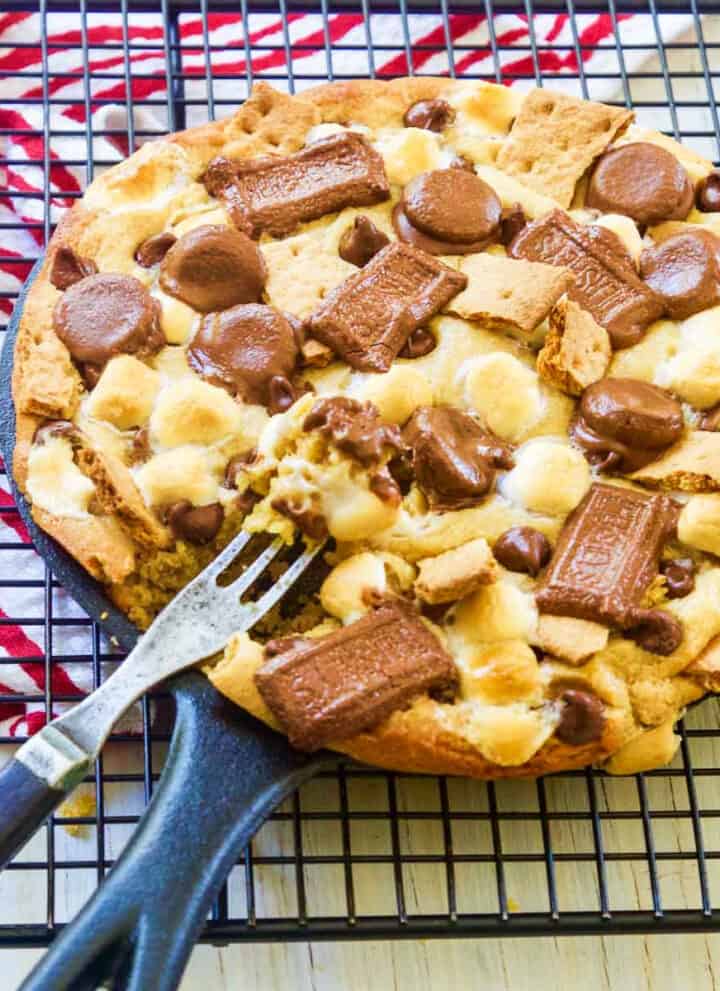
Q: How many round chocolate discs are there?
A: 8